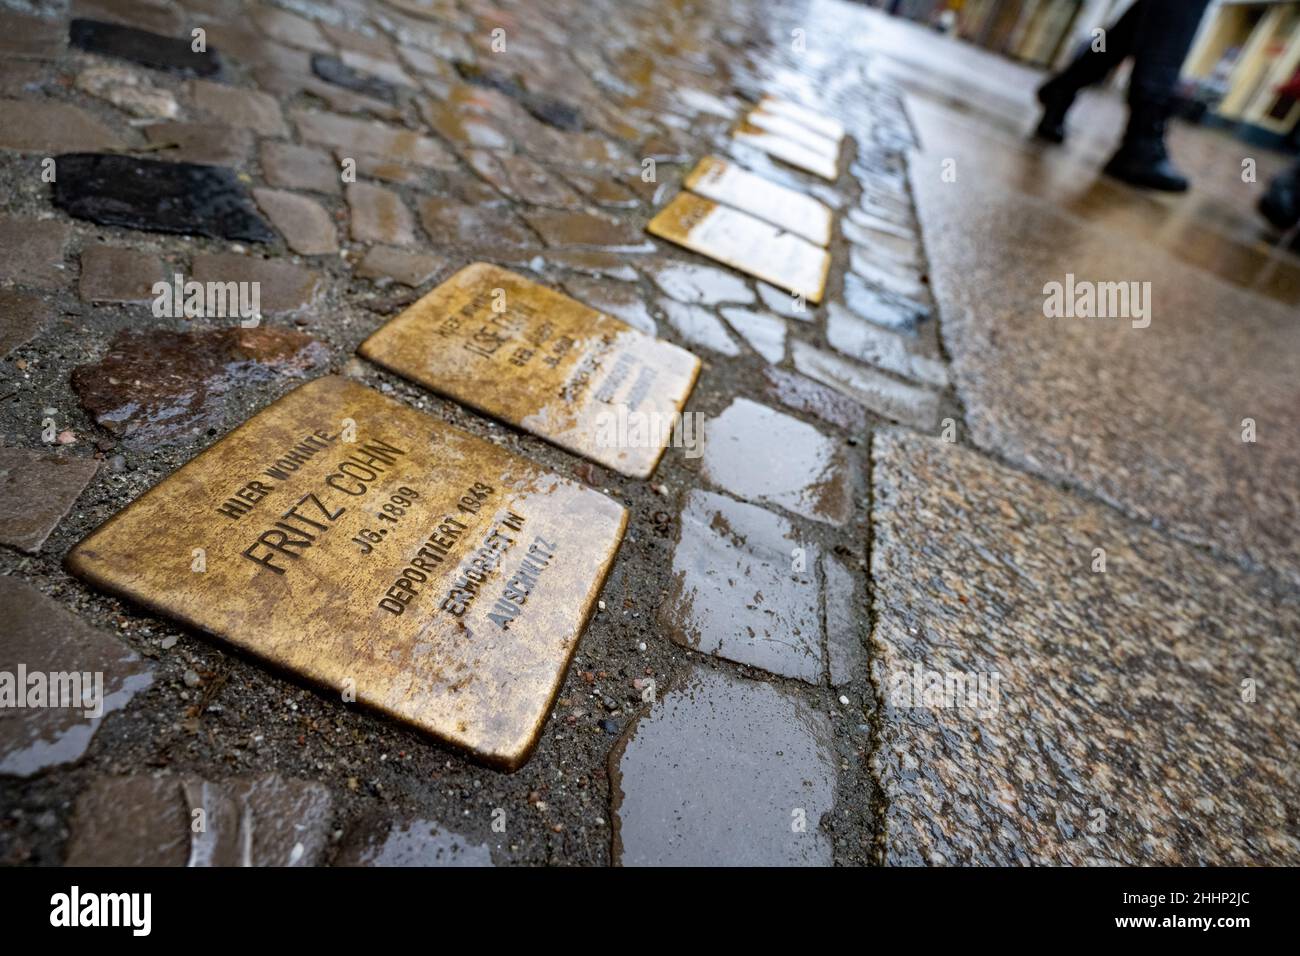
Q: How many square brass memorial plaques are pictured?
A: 7